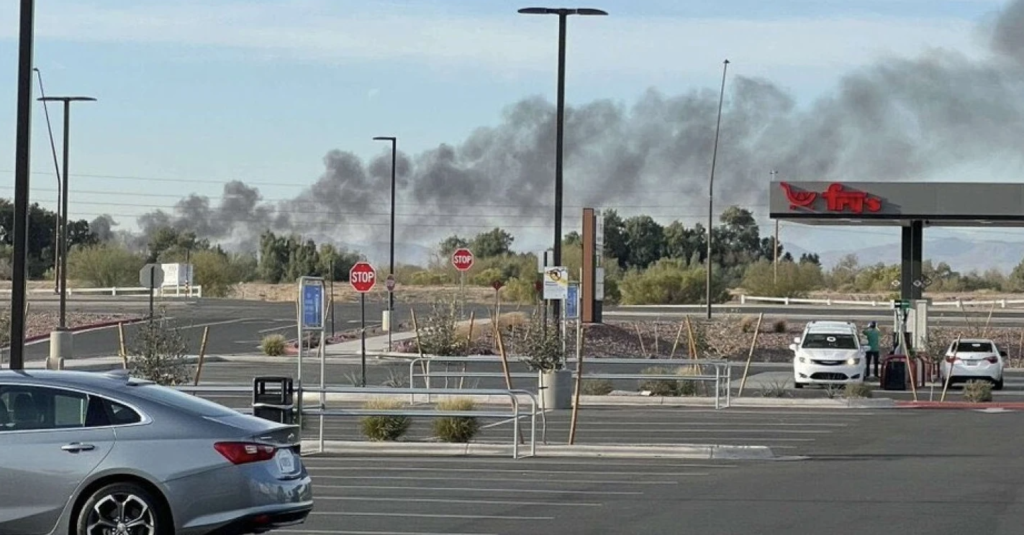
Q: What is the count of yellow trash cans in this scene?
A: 0